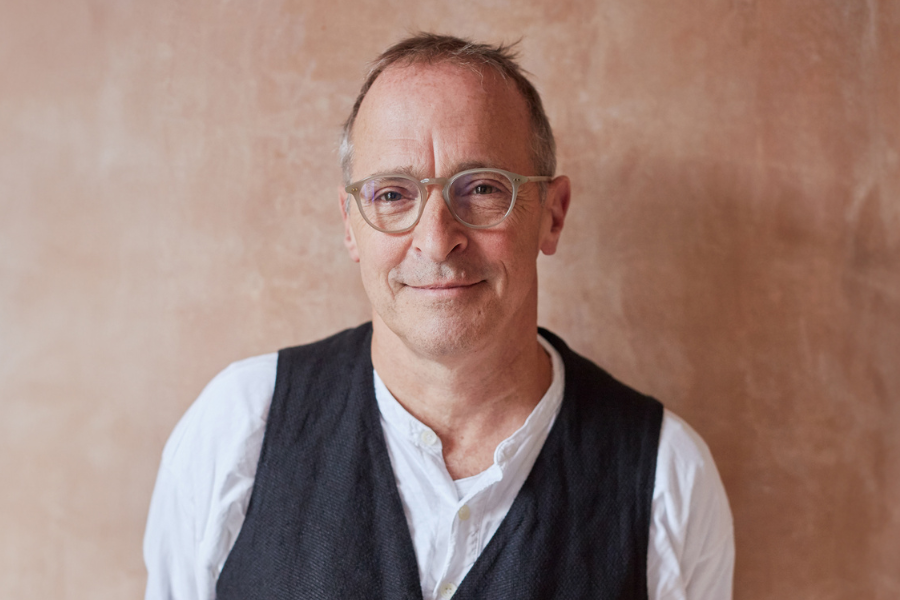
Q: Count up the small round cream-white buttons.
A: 3